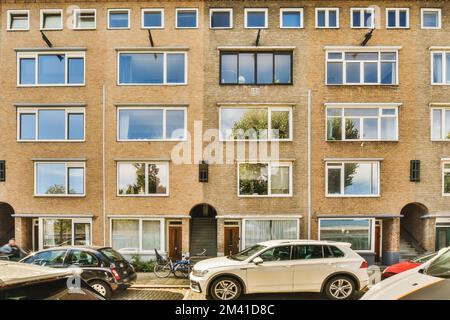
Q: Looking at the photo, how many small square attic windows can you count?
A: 13